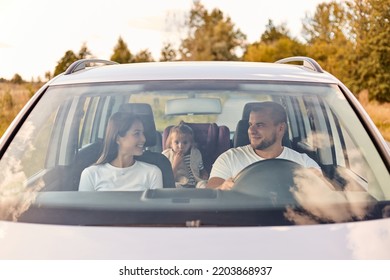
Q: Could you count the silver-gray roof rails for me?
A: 2